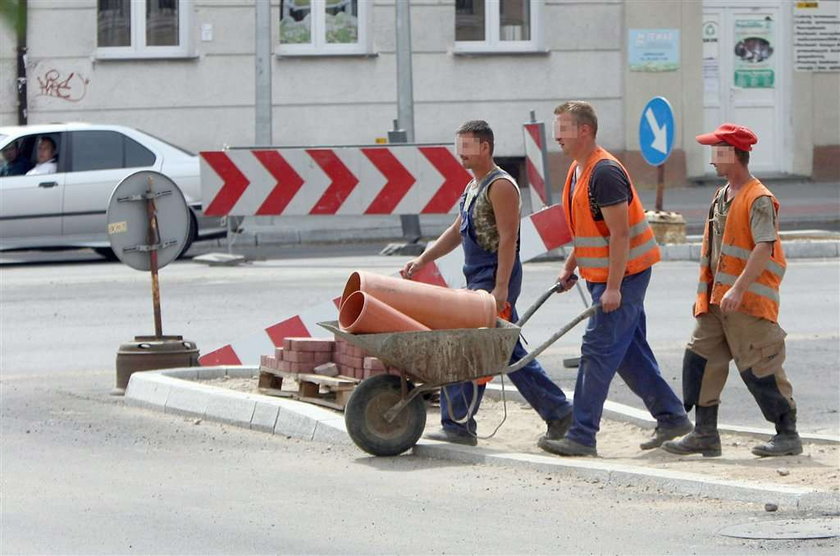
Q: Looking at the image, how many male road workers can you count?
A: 3